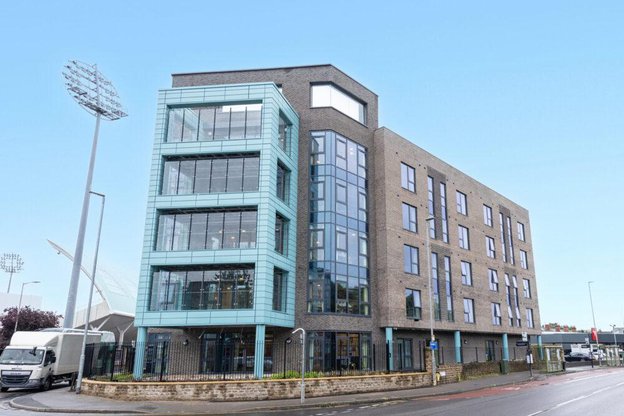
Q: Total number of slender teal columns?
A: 6